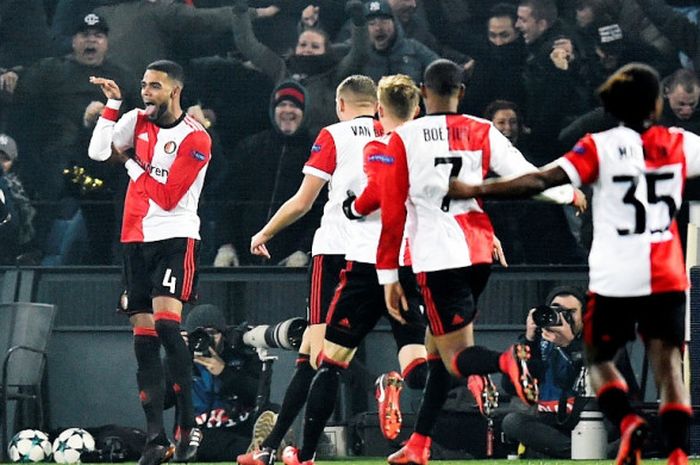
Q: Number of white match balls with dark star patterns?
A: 2